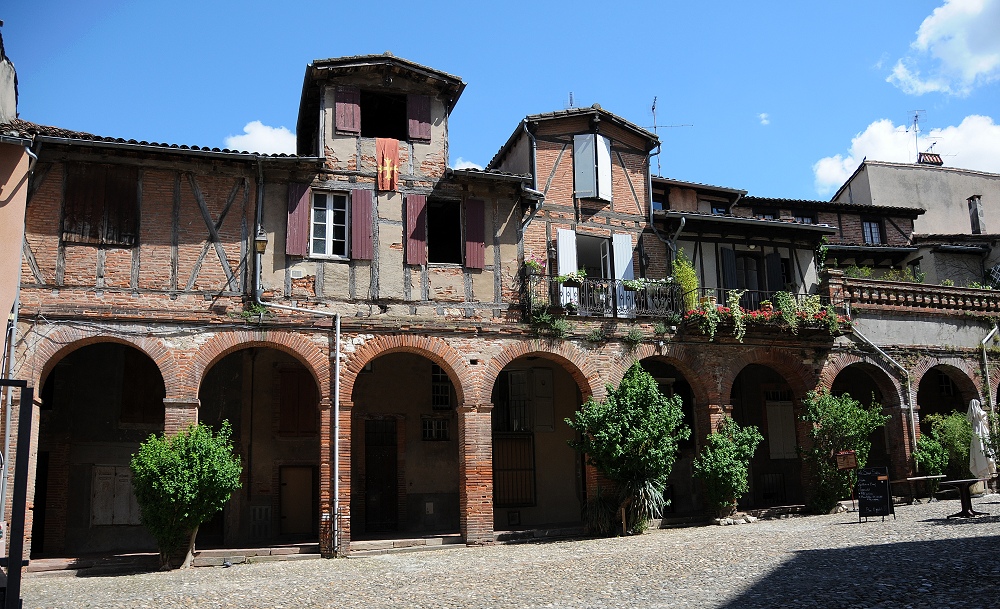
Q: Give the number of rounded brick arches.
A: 8